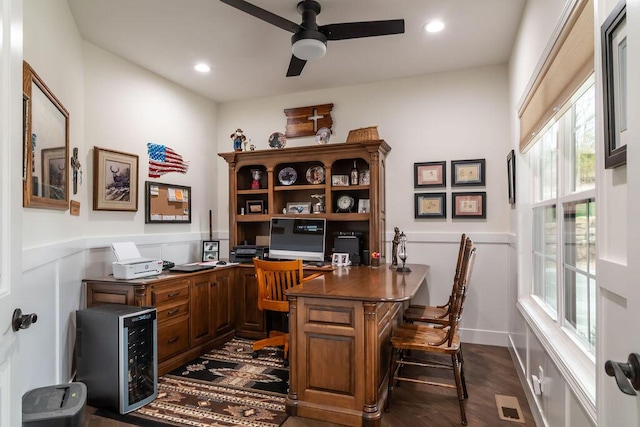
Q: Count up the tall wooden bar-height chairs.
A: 2